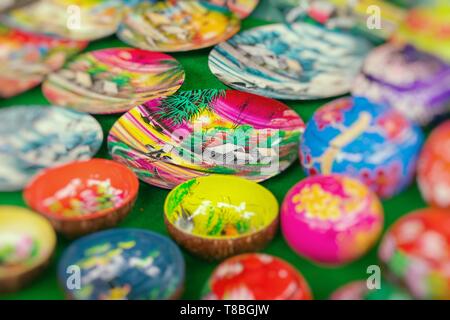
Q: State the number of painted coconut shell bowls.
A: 4